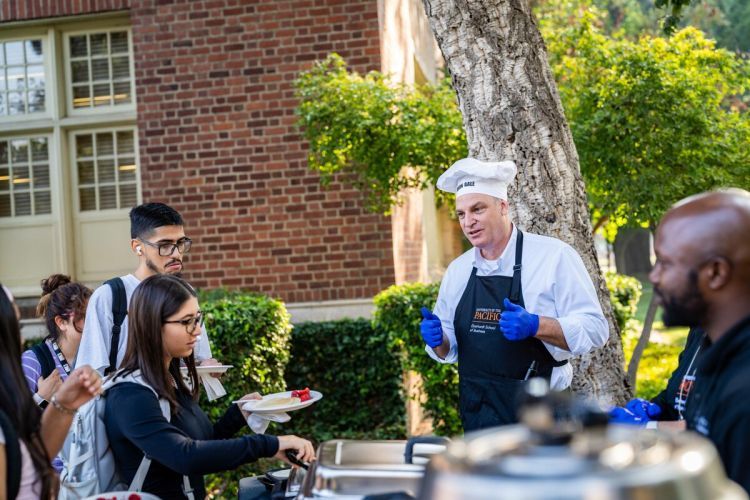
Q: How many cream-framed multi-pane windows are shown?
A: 4